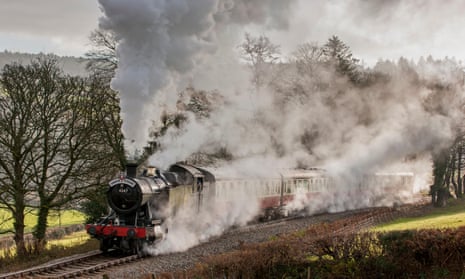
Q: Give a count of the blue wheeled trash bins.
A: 0